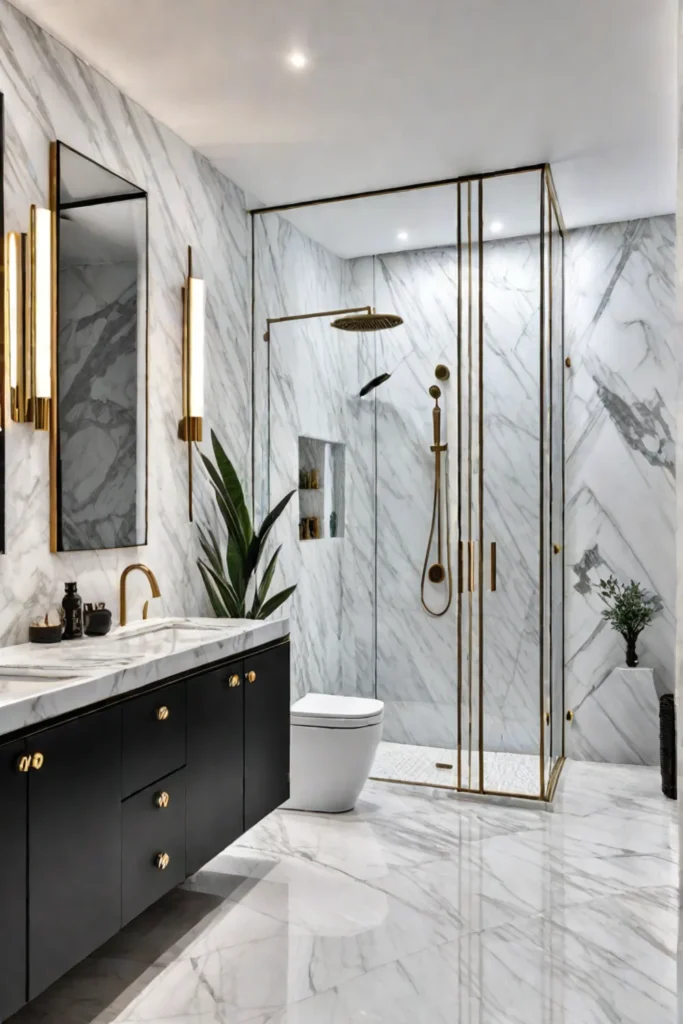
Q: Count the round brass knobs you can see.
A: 7